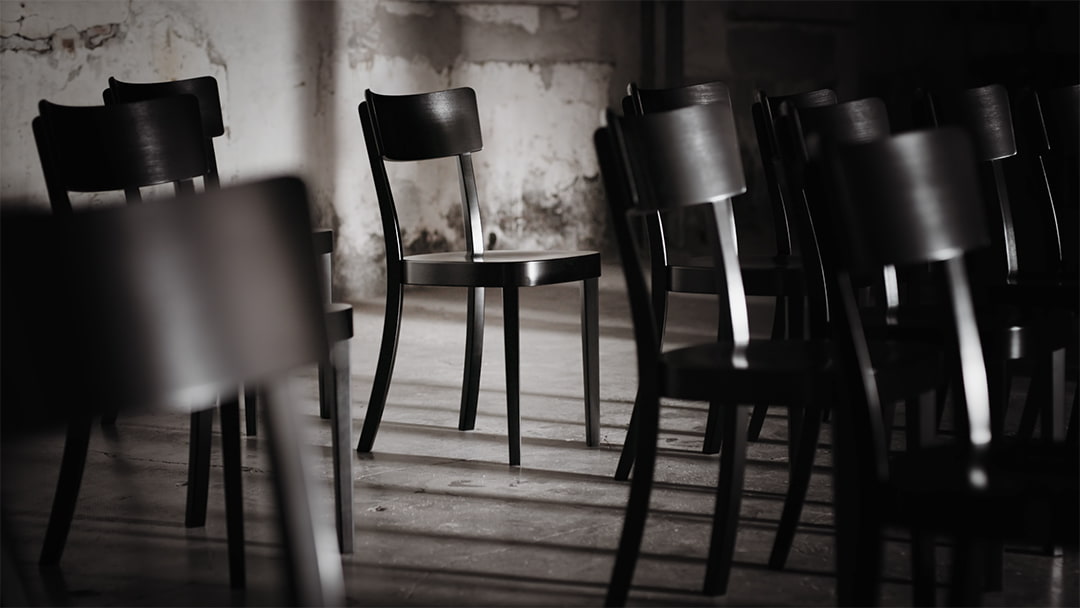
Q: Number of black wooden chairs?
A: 11